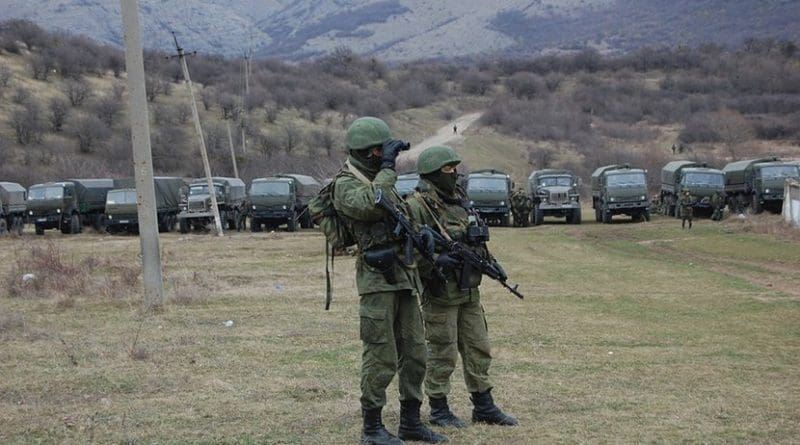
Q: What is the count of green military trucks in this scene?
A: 11